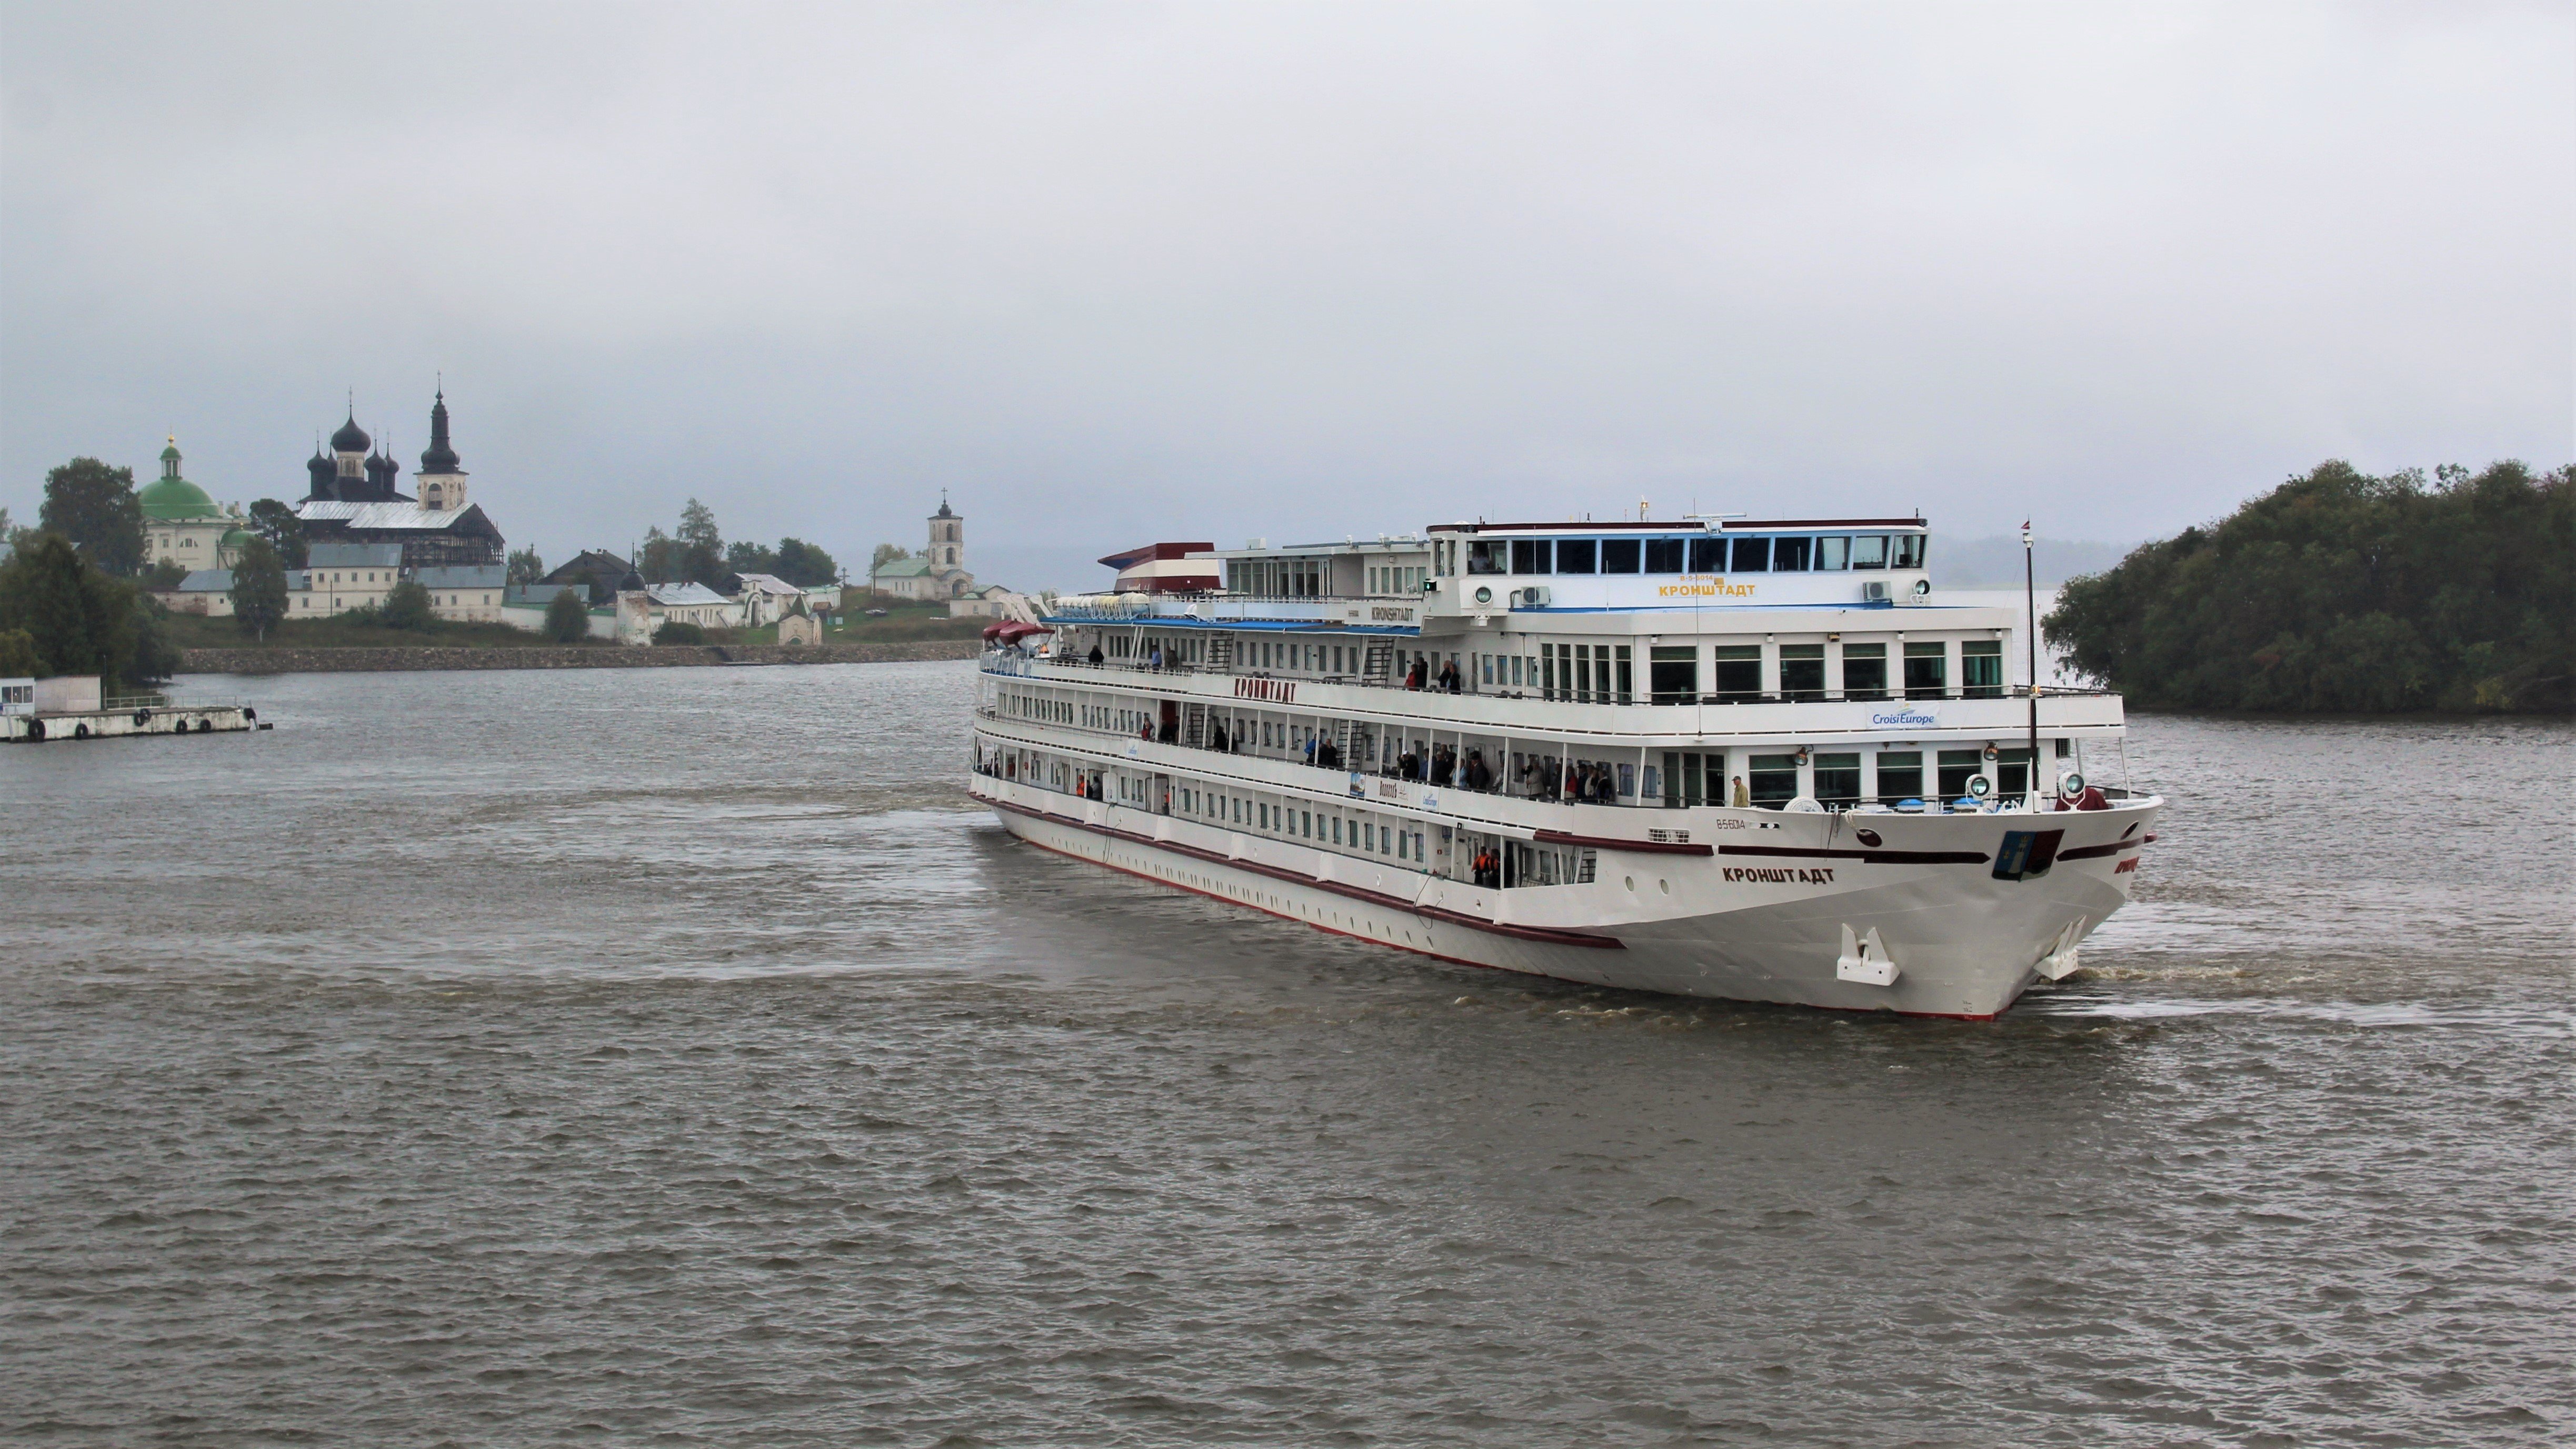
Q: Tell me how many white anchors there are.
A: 2